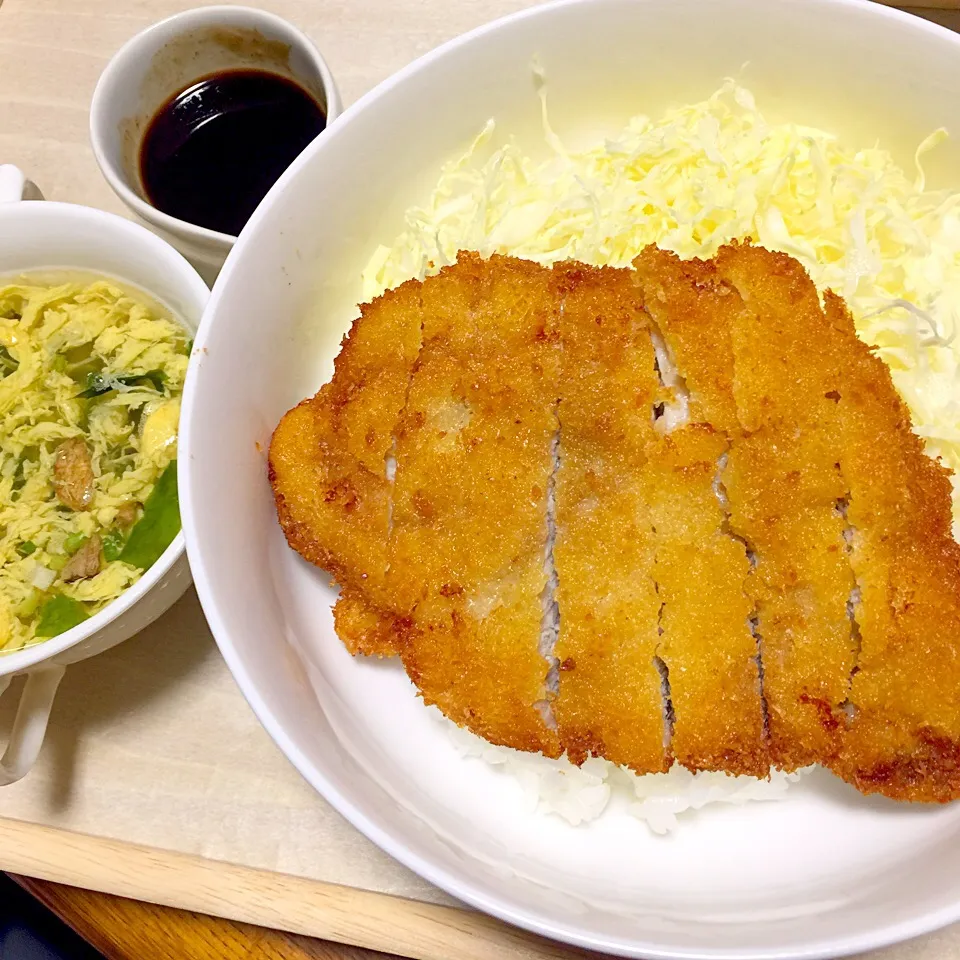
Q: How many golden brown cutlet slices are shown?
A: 6